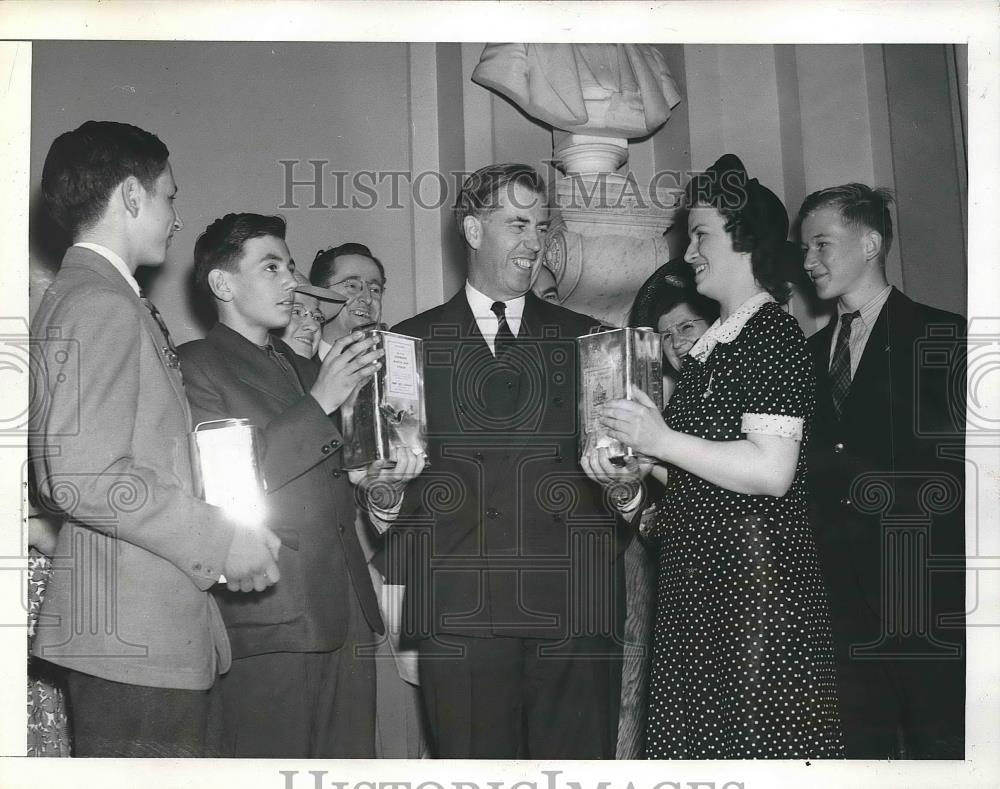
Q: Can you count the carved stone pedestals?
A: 1